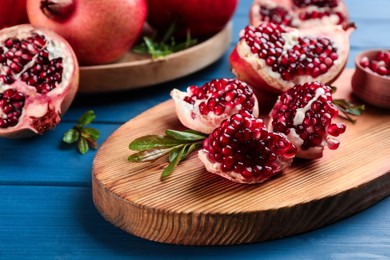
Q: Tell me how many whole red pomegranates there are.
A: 3